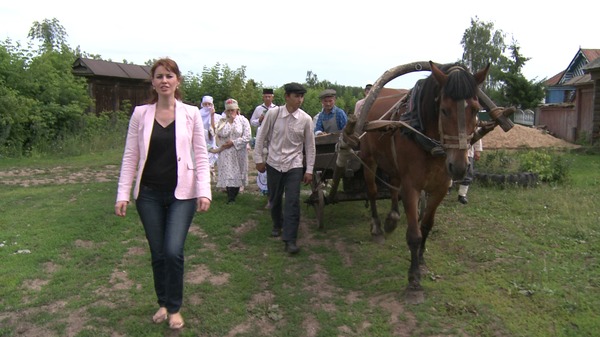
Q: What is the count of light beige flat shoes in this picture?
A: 2